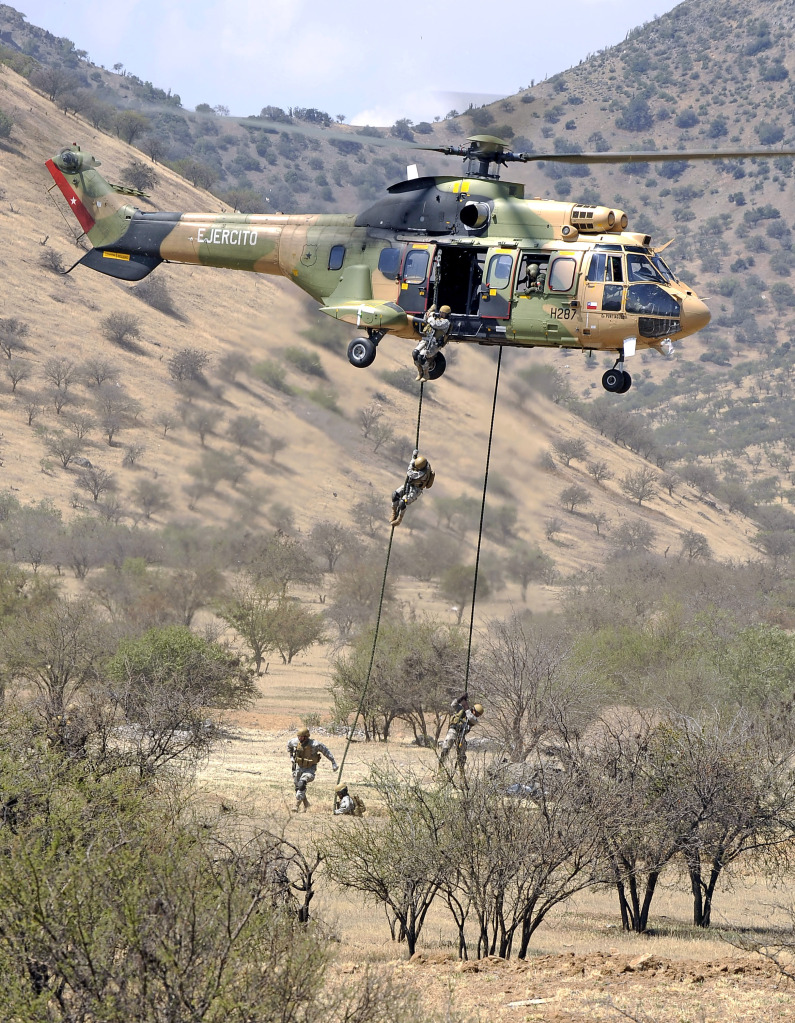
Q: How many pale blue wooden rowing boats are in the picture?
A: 0